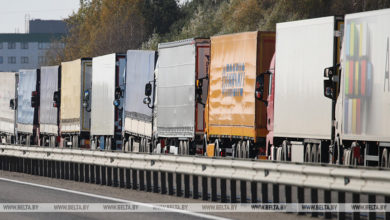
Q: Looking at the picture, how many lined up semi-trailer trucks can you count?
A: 10